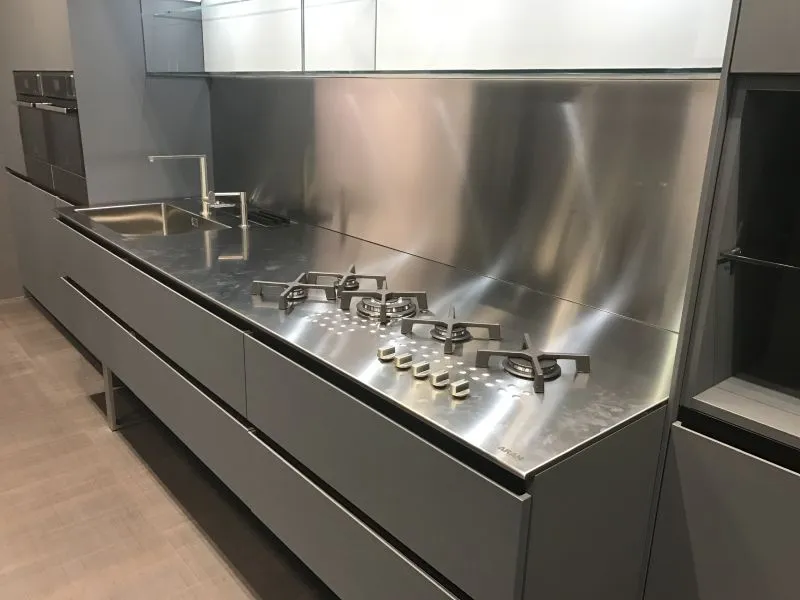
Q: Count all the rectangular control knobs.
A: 5